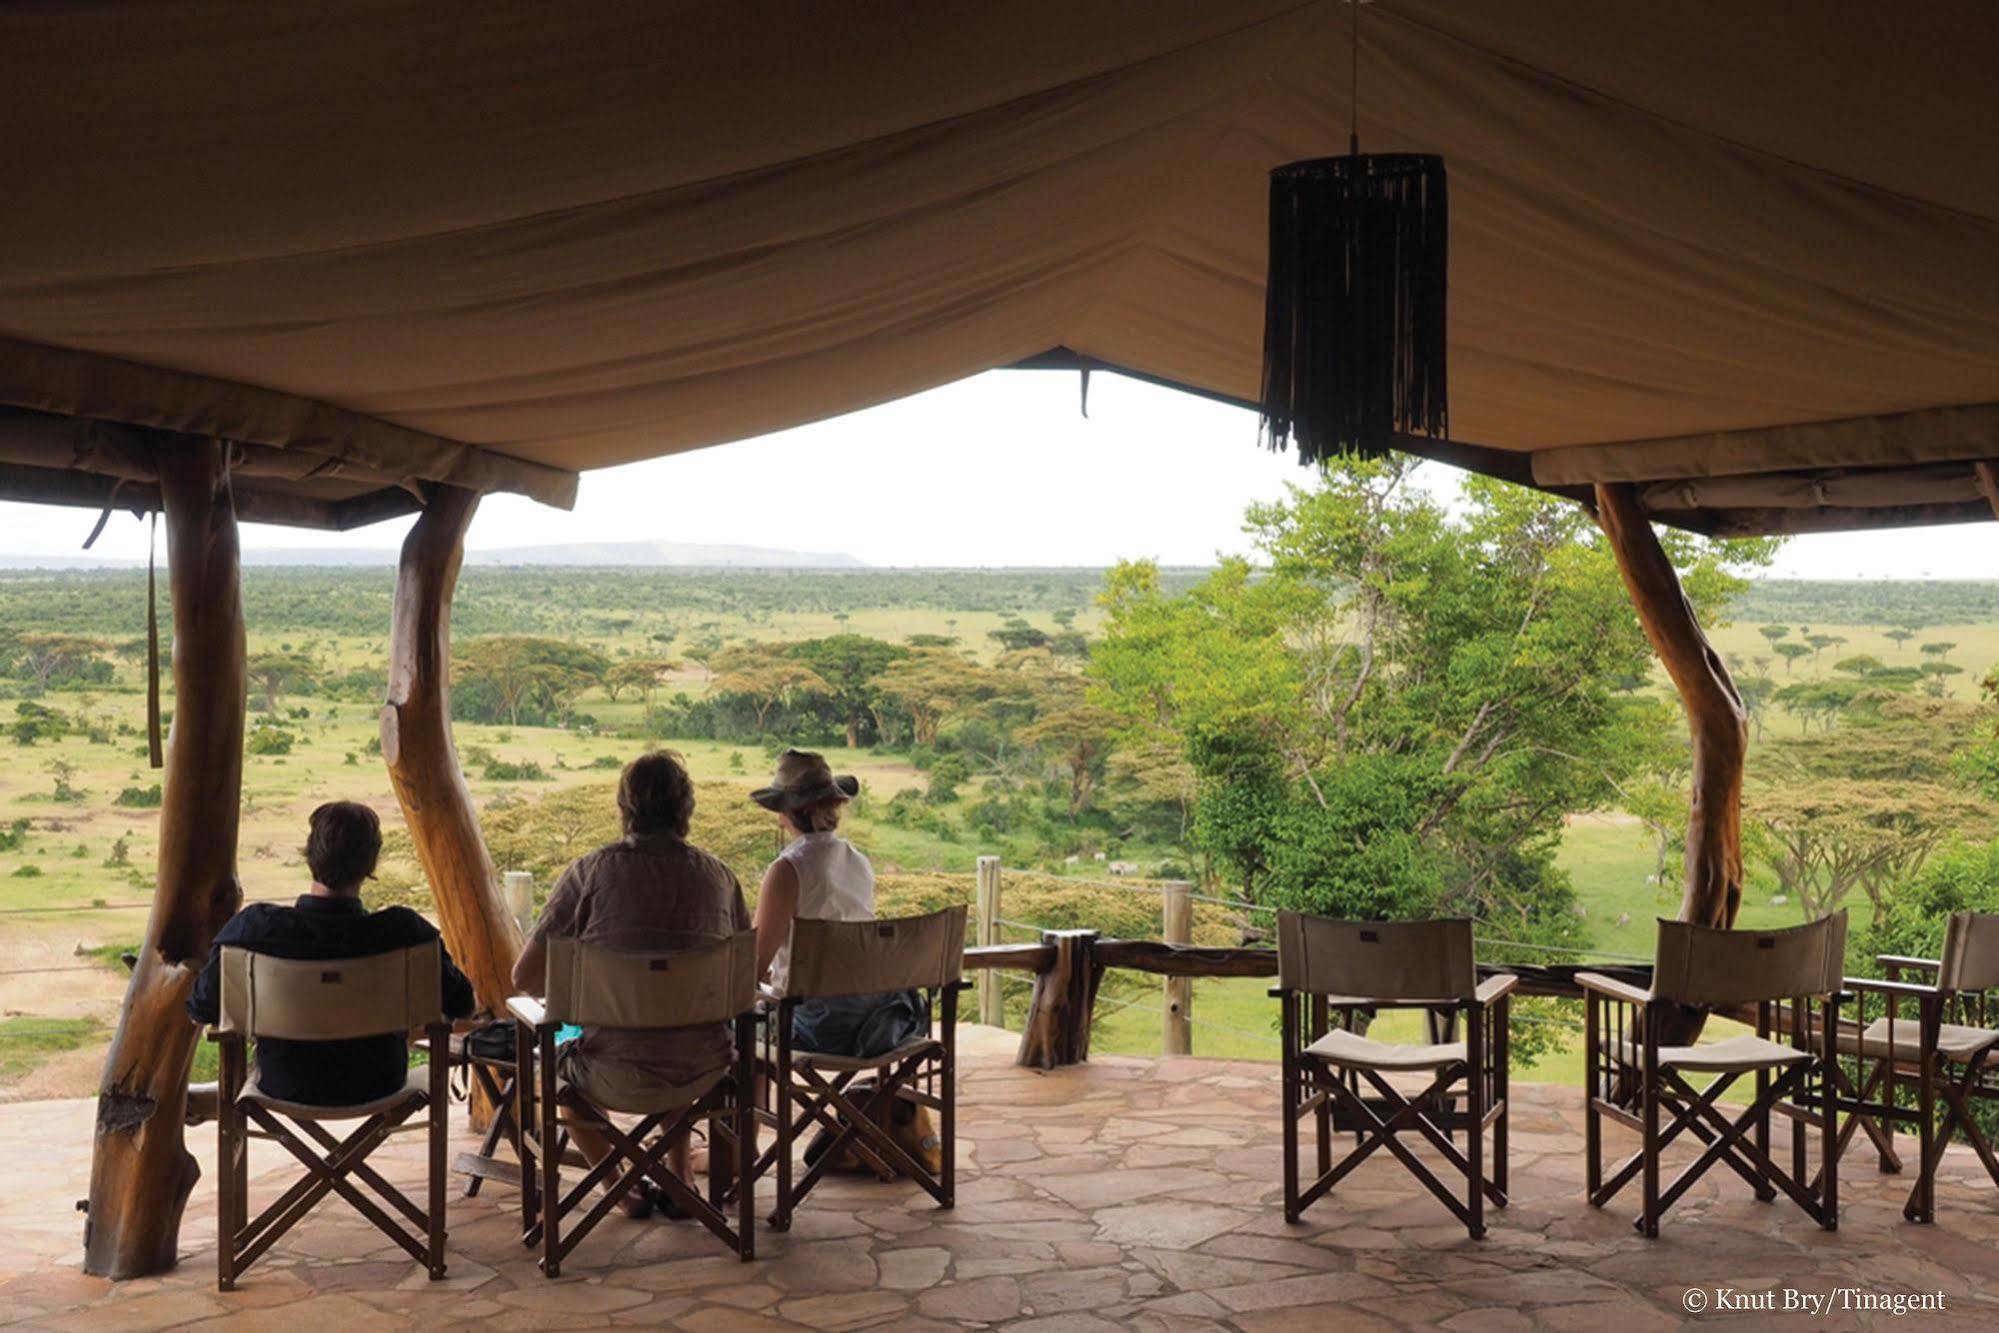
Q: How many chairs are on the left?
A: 3